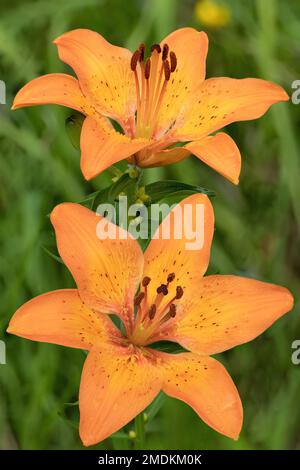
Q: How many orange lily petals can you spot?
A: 12